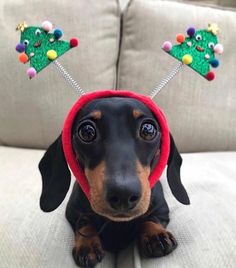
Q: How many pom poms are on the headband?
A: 14